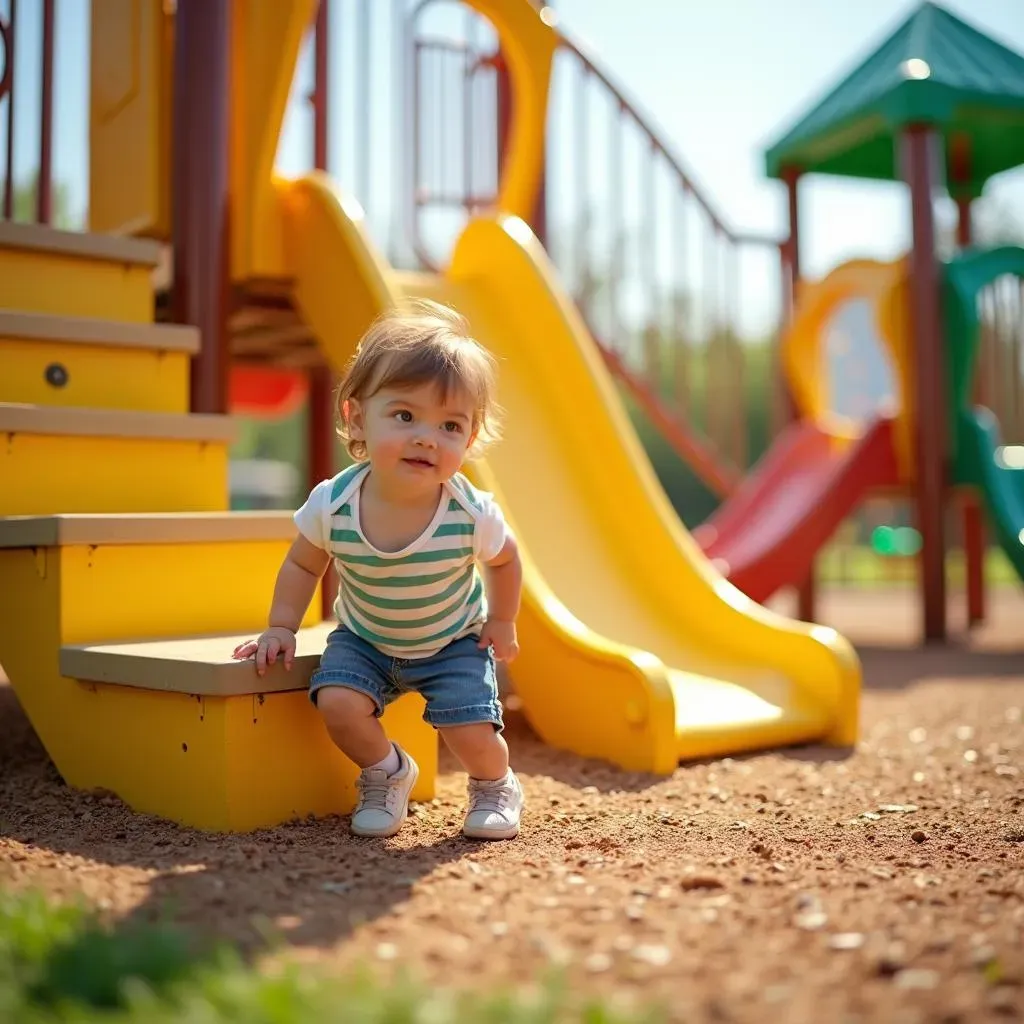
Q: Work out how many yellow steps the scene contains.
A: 5